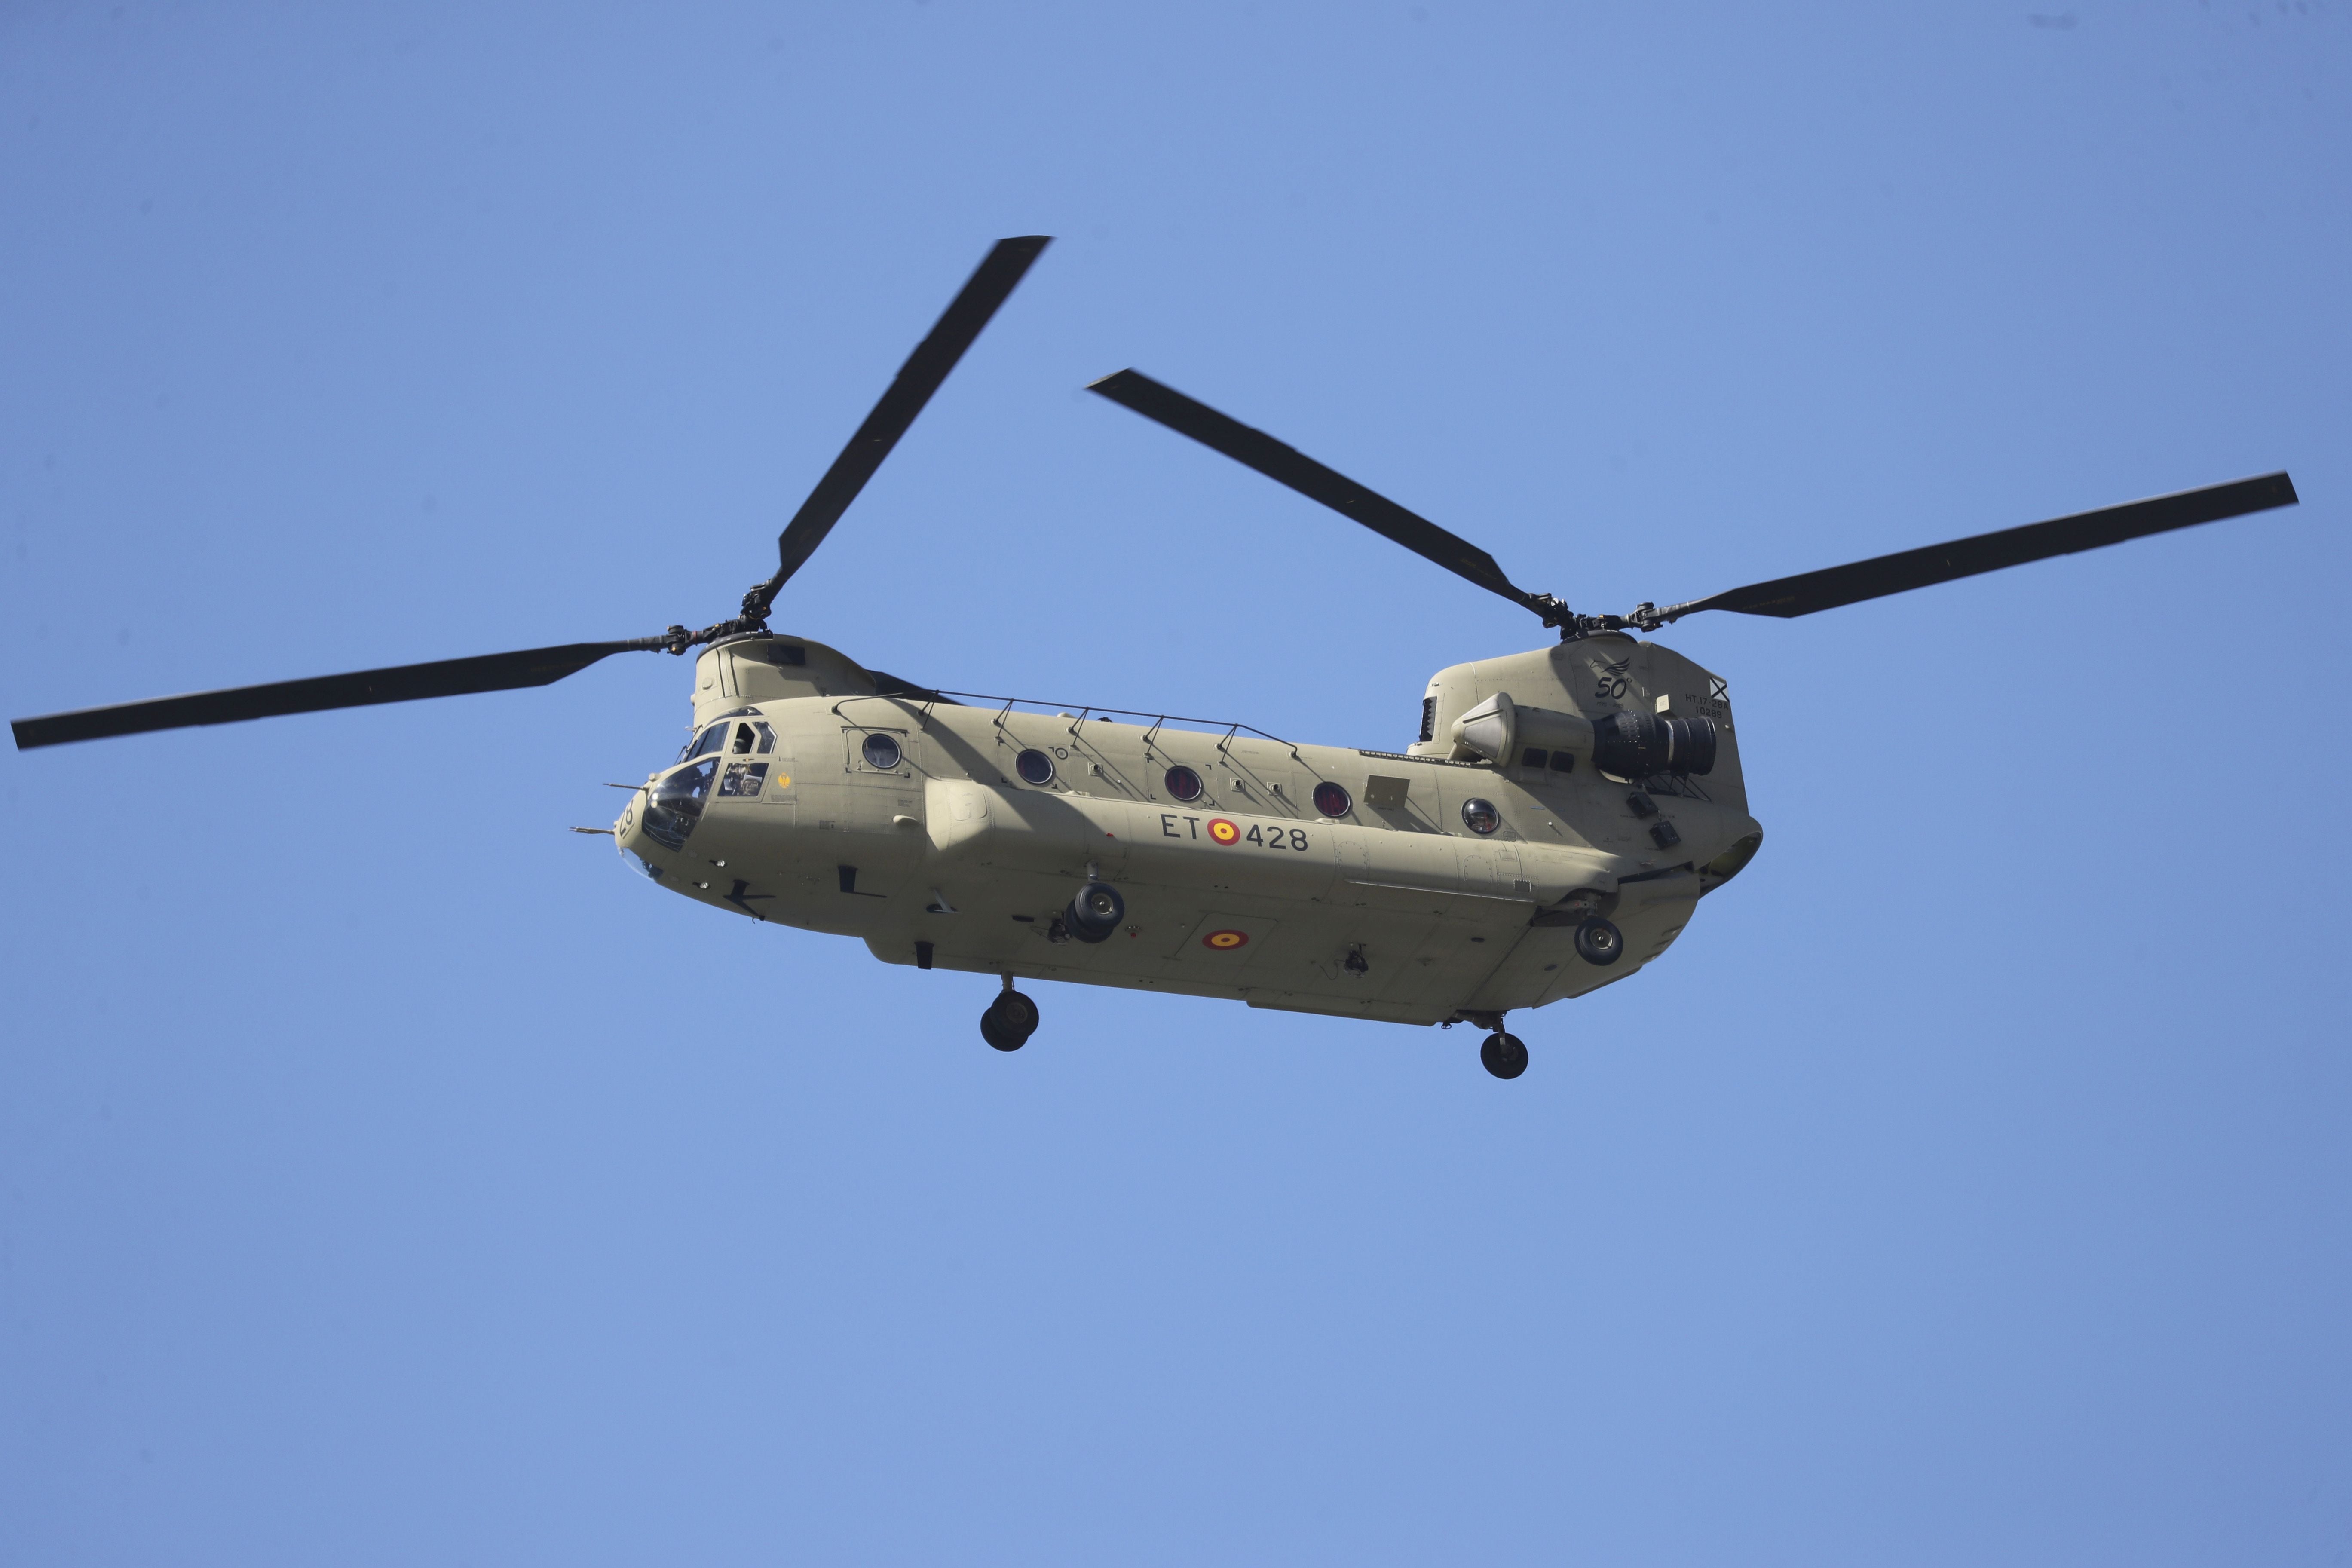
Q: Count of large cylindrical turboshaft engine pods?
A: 1